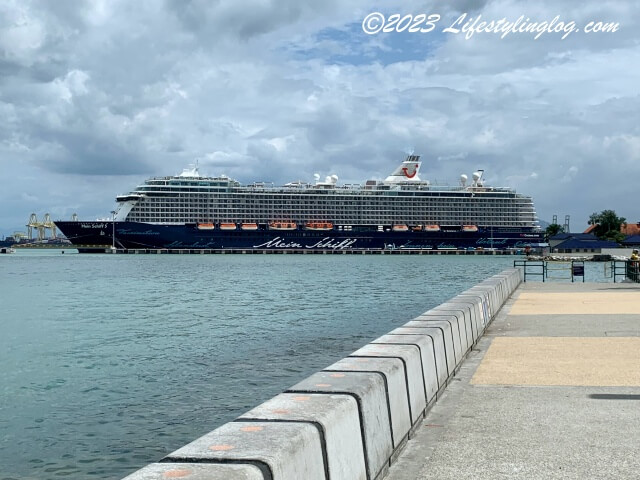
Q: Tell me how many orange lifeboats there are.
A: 8